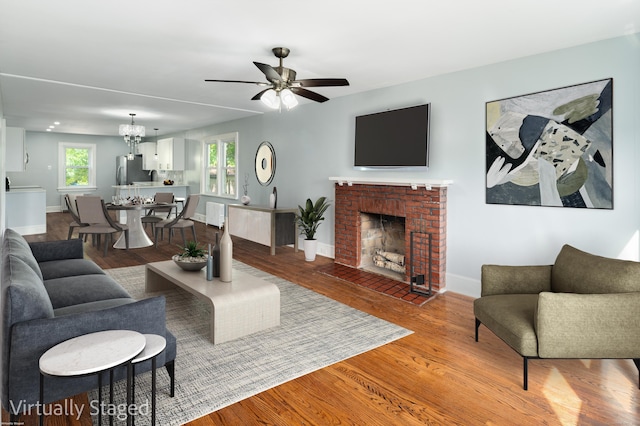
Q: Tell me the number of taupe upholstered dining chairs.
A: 4